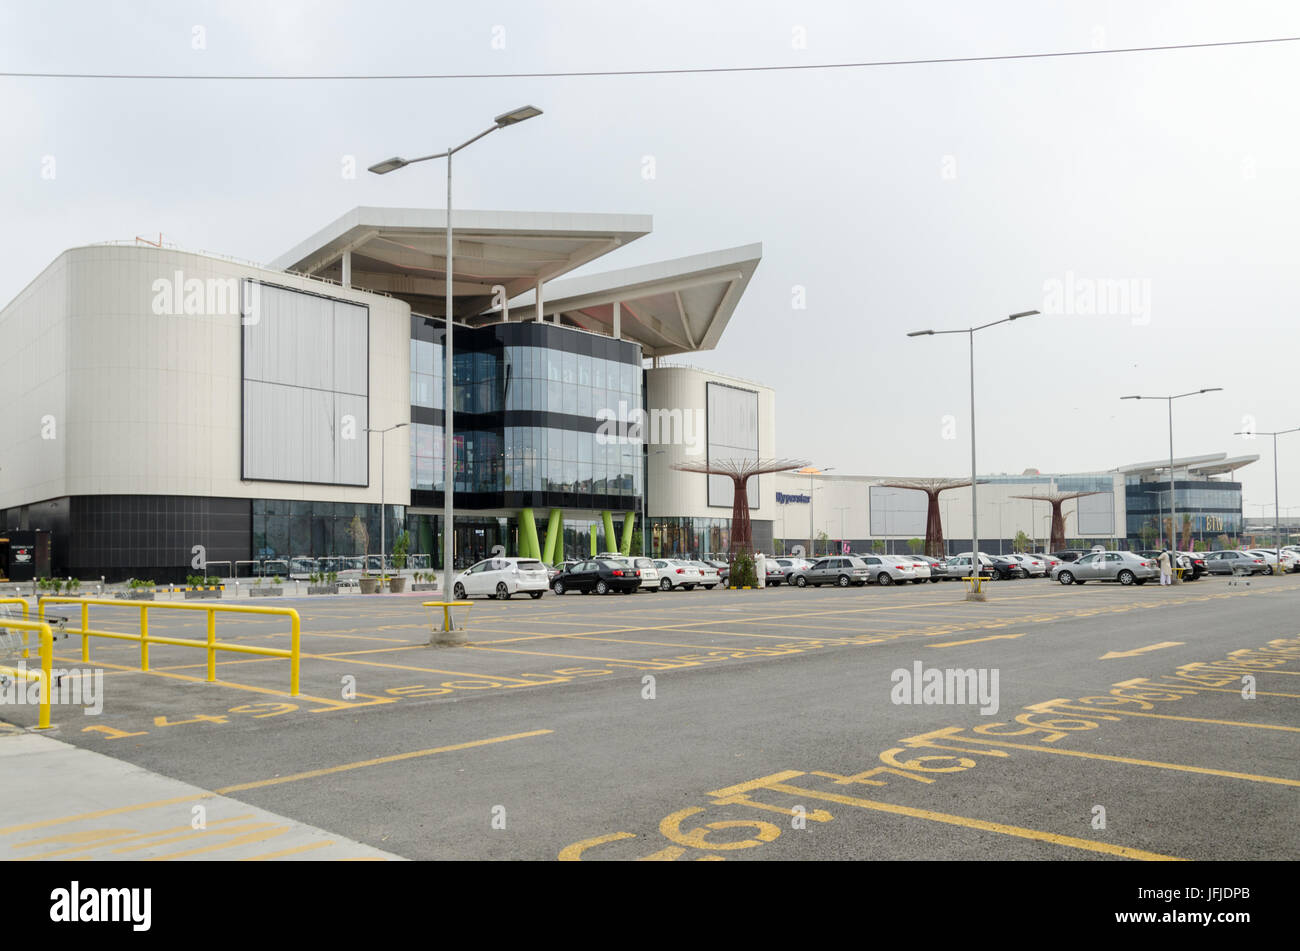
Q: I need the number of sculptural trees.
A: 3